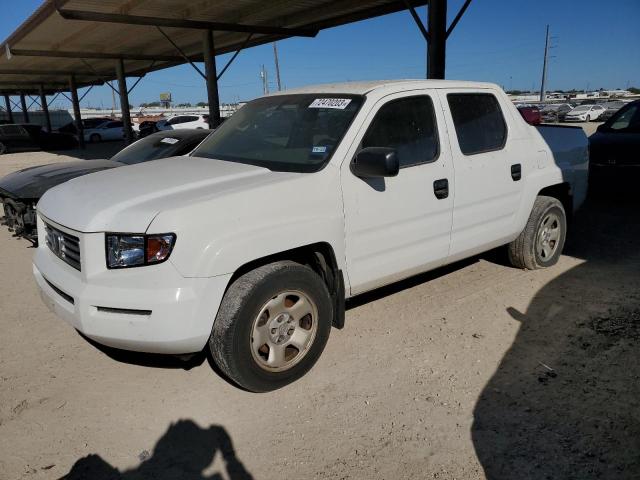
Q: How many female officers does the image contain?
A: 0